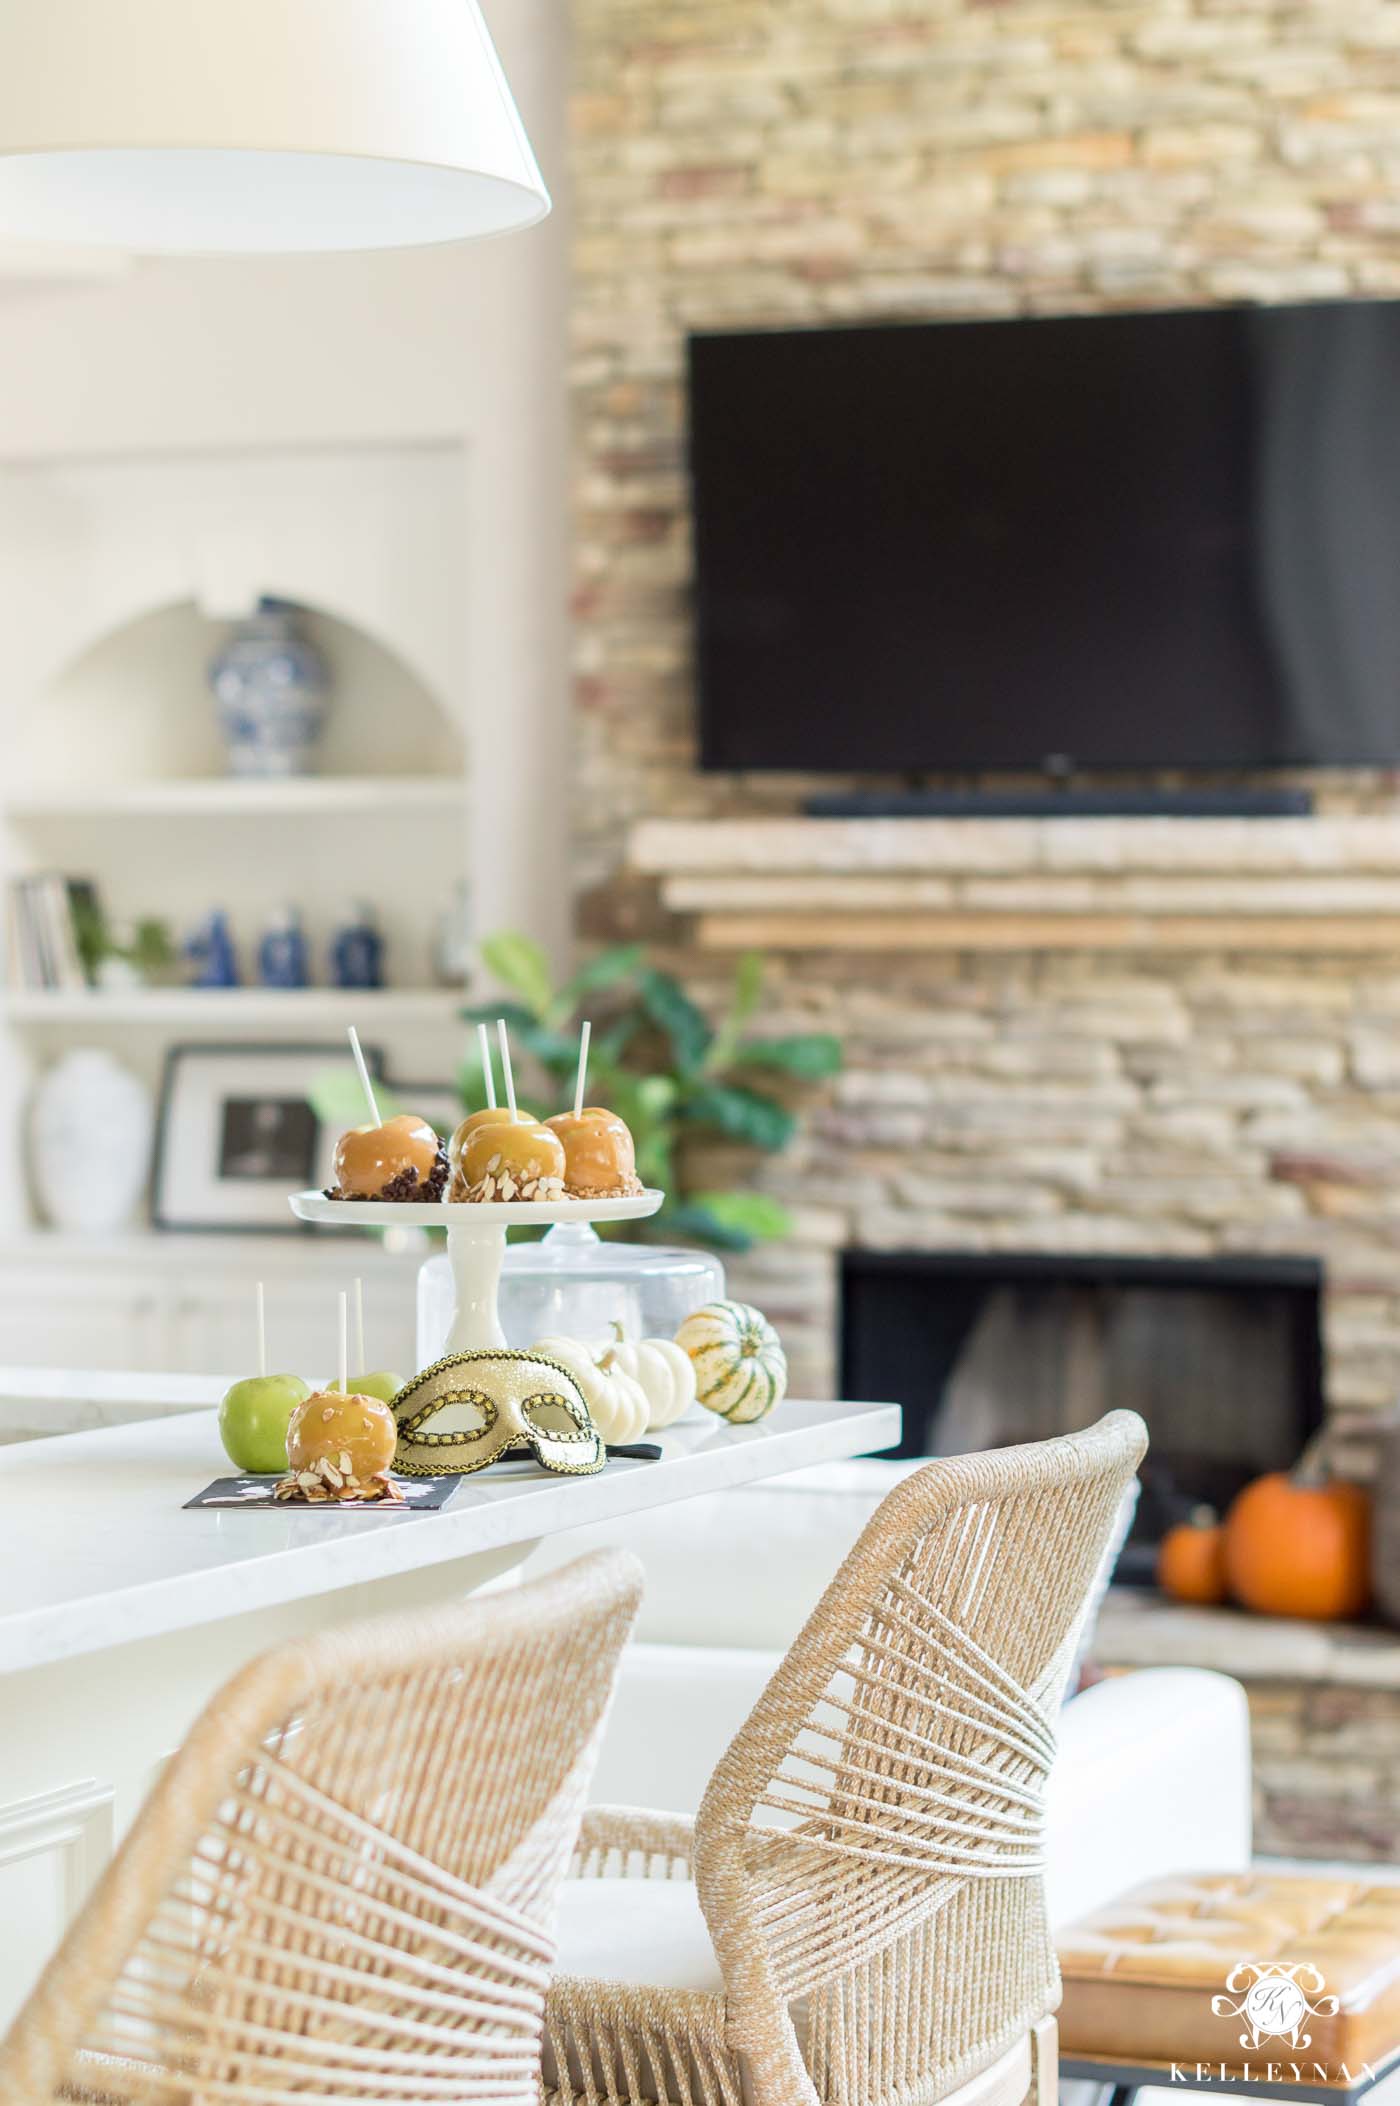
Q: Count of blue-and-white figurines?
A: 3